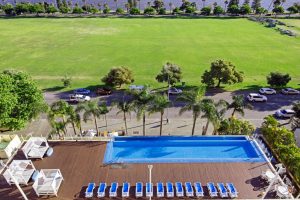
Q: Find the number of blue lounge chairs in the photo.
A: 14